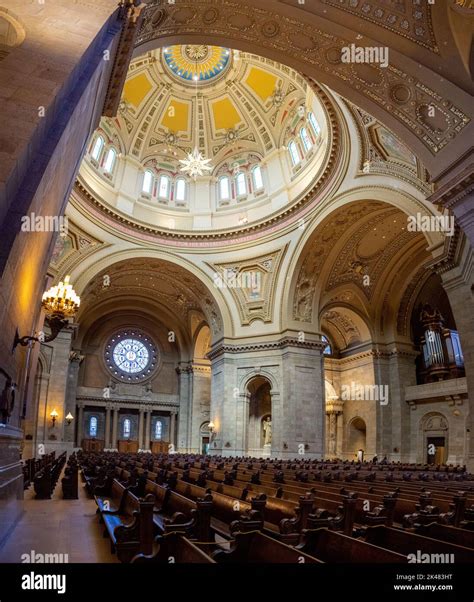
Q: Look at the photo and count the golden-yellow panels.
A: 4